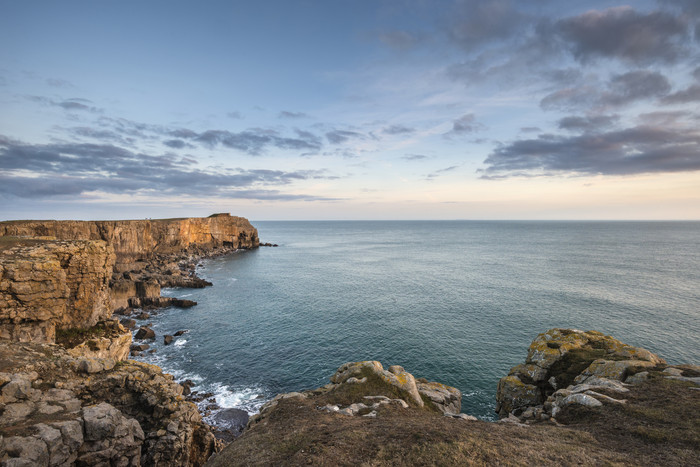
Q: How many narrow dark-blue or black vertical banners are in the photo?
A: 0